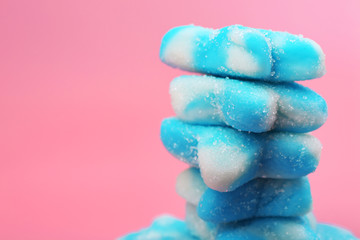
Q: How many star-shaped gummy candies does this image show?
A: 5